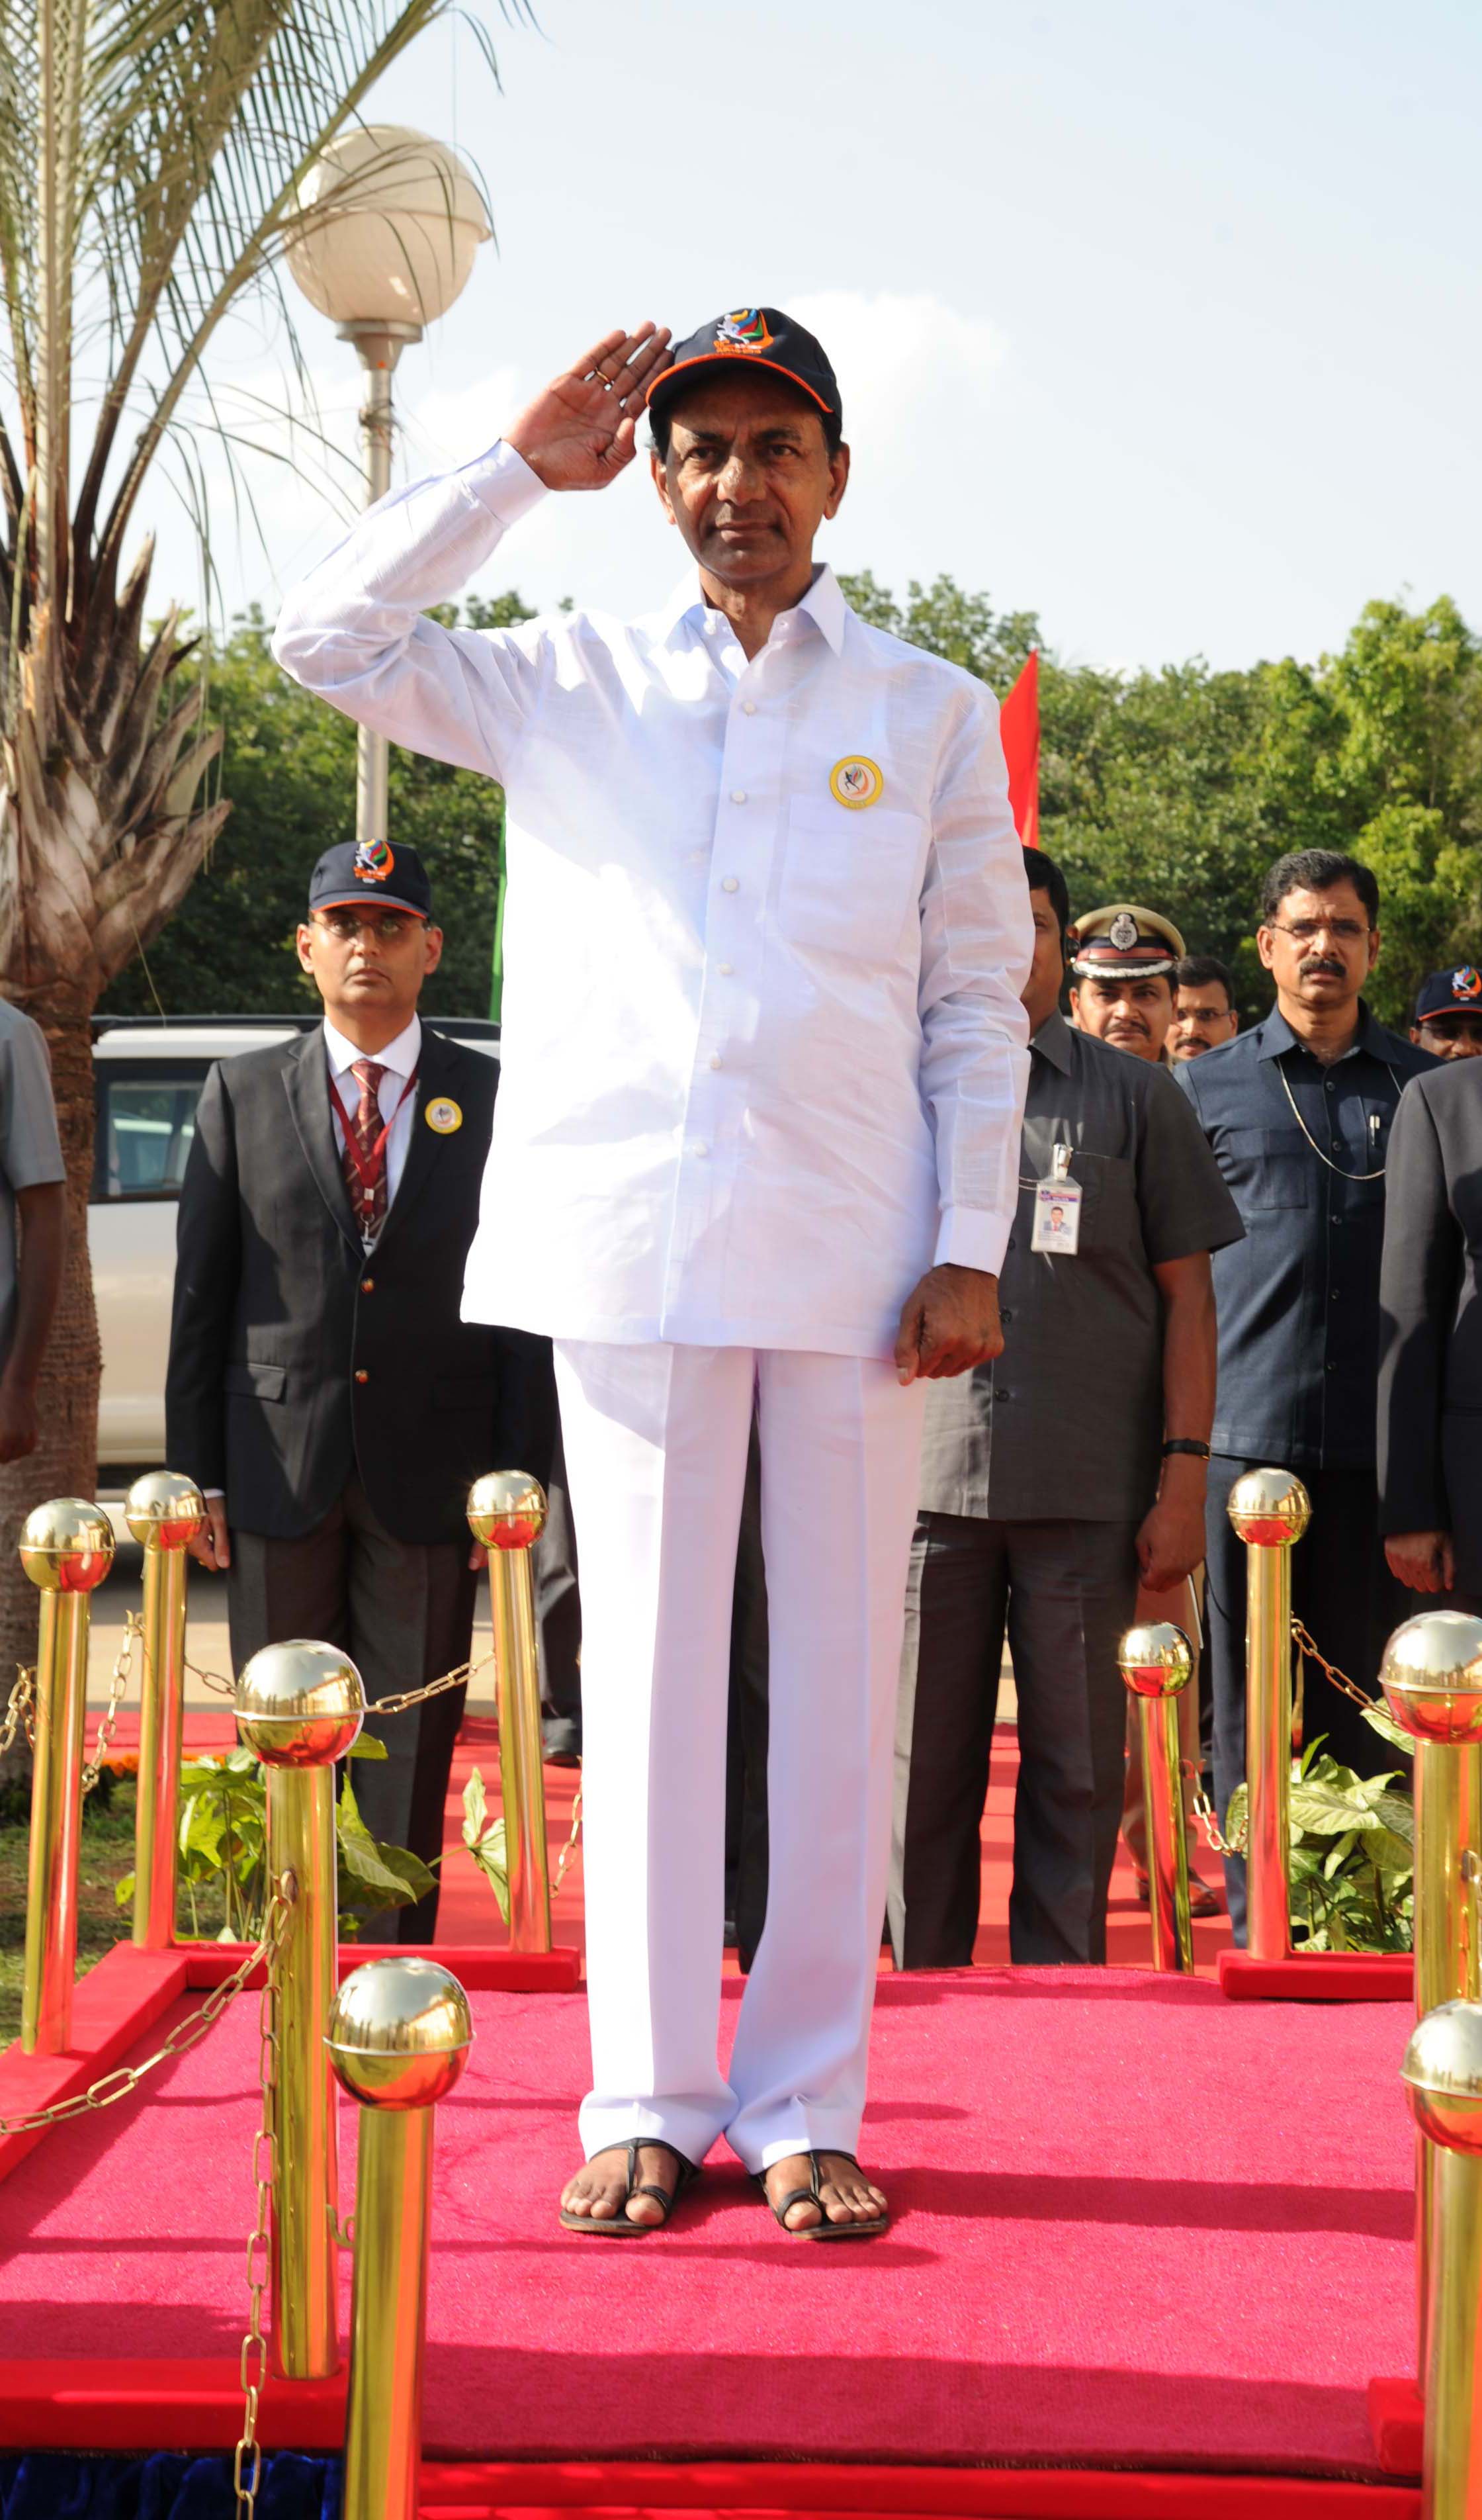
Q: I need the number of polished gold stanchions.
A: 9